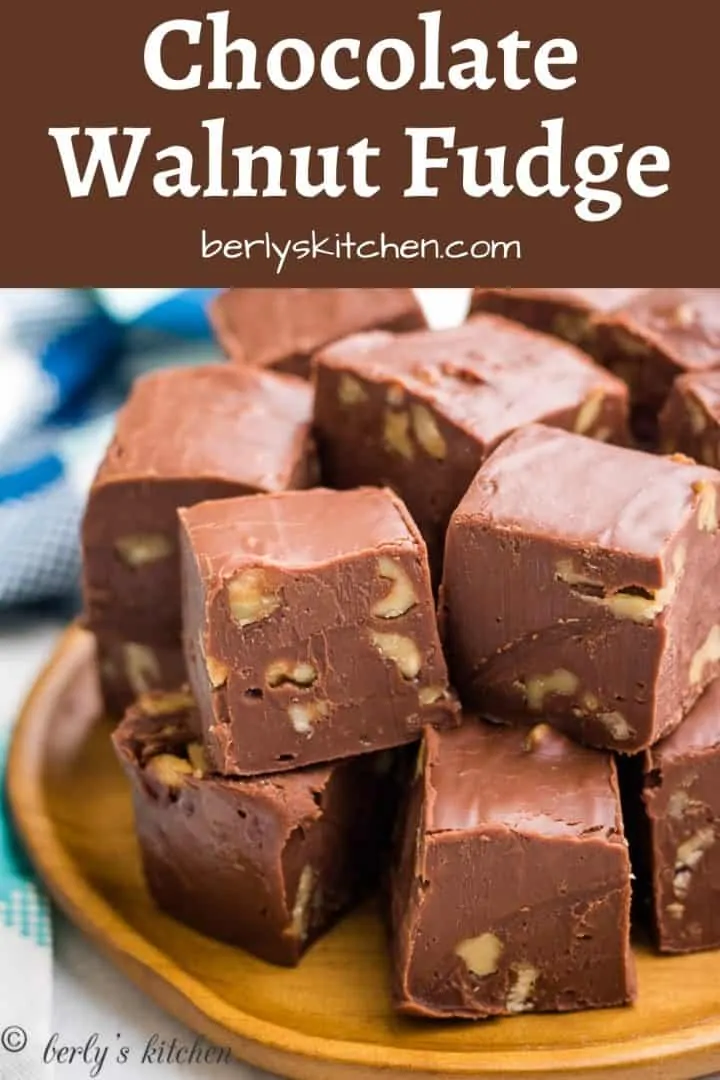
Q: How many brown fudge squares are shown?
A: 11